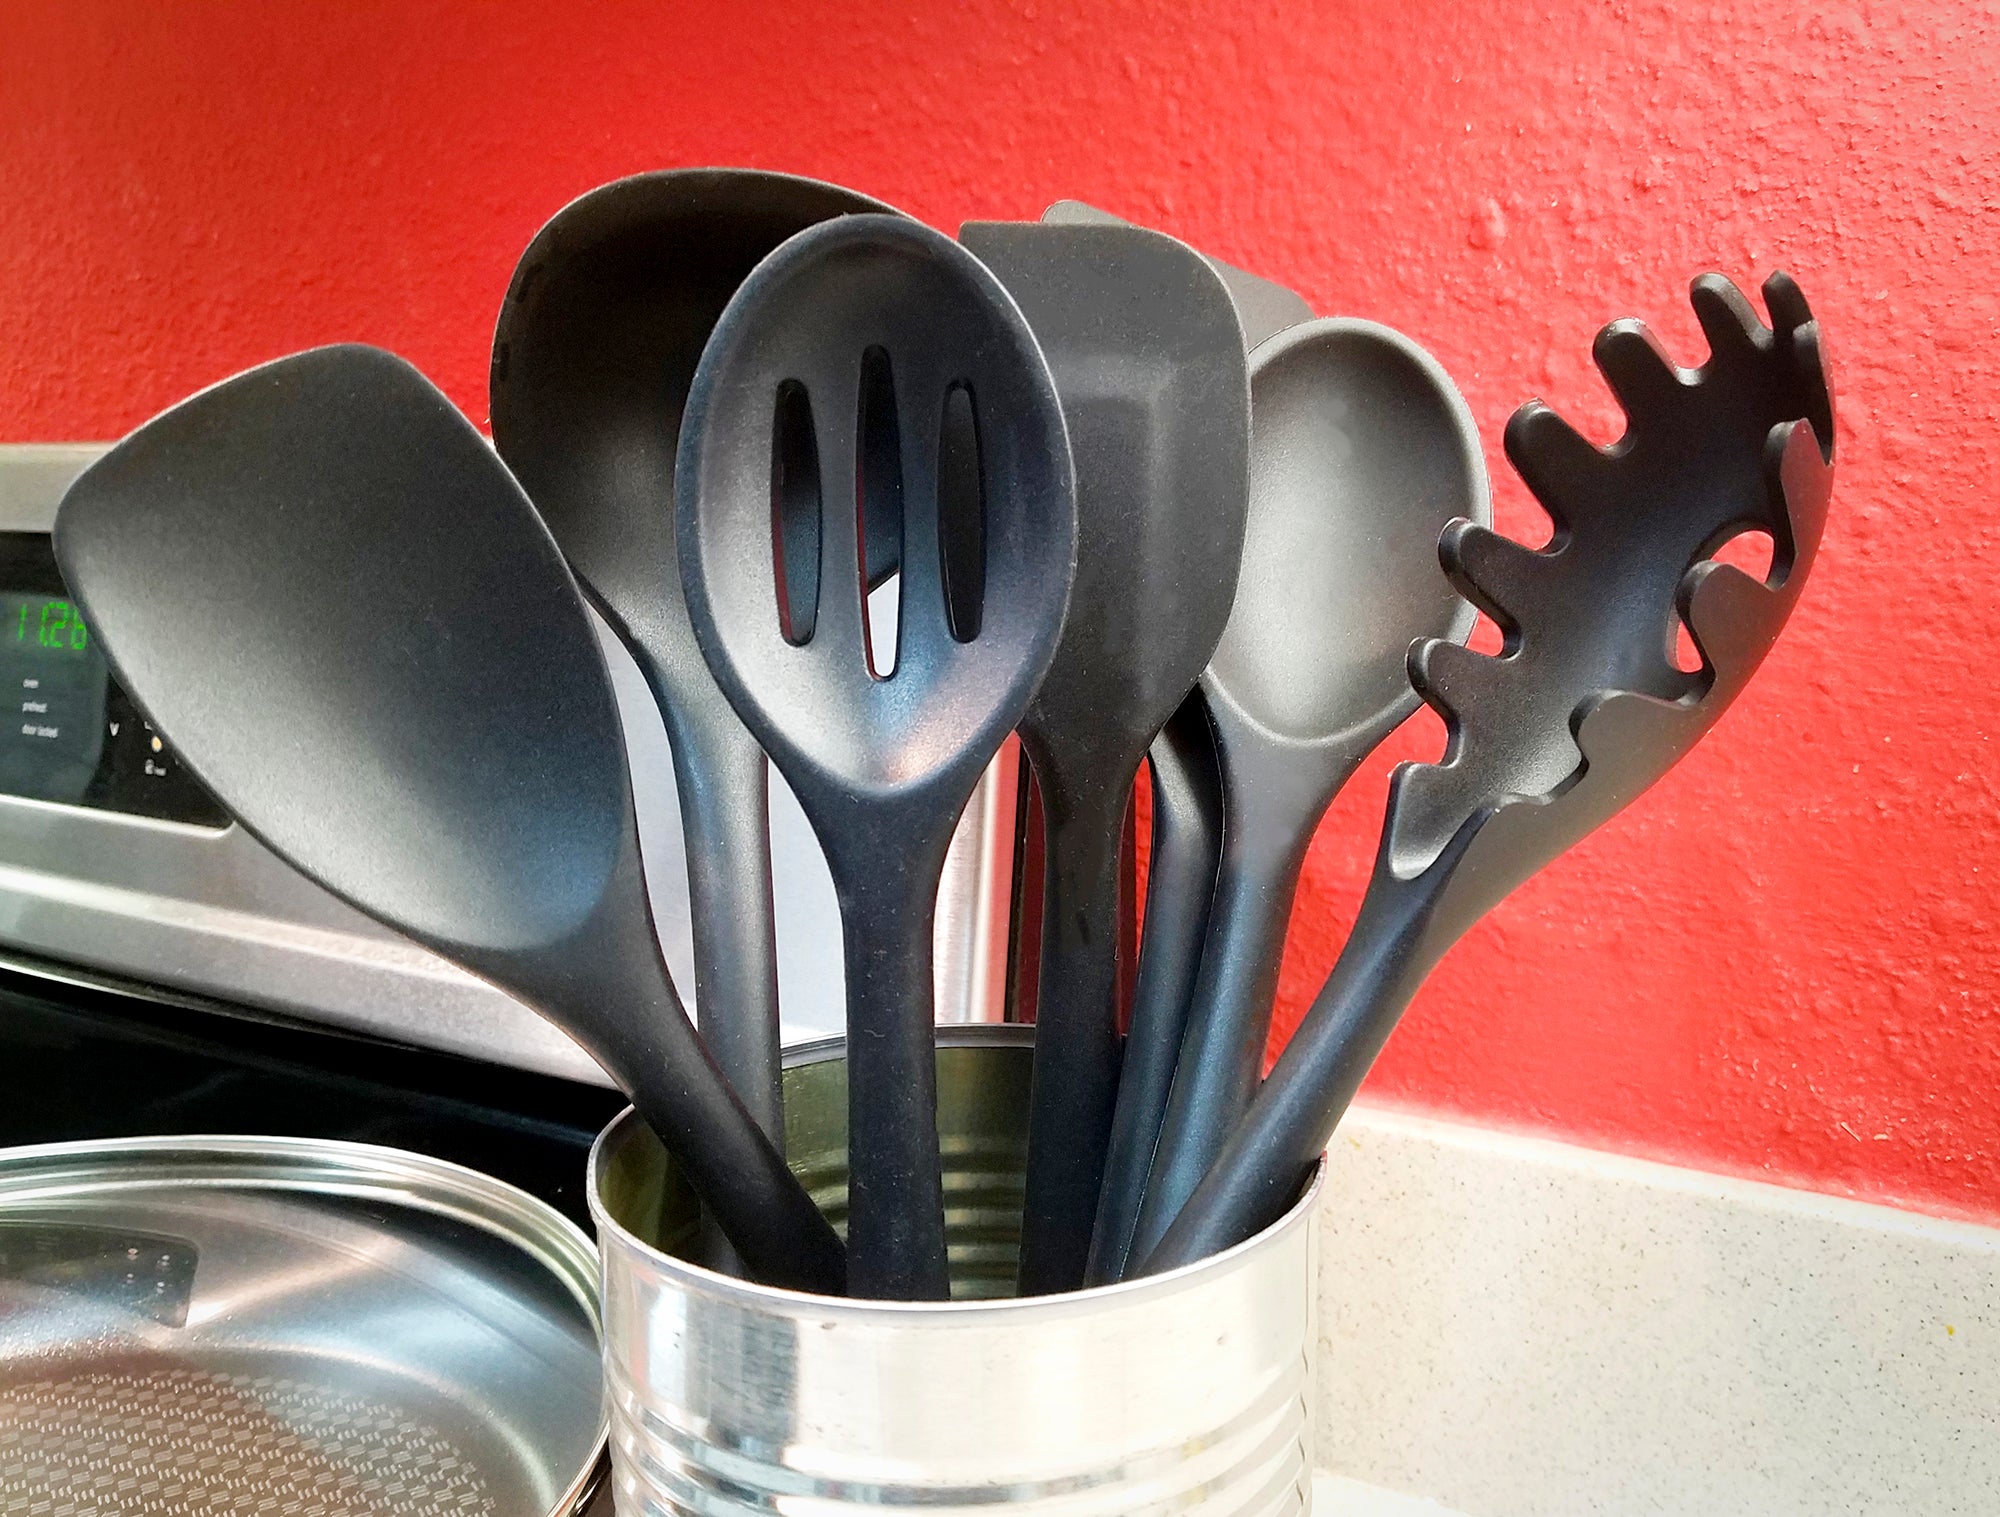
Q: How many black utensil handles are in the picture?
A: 7